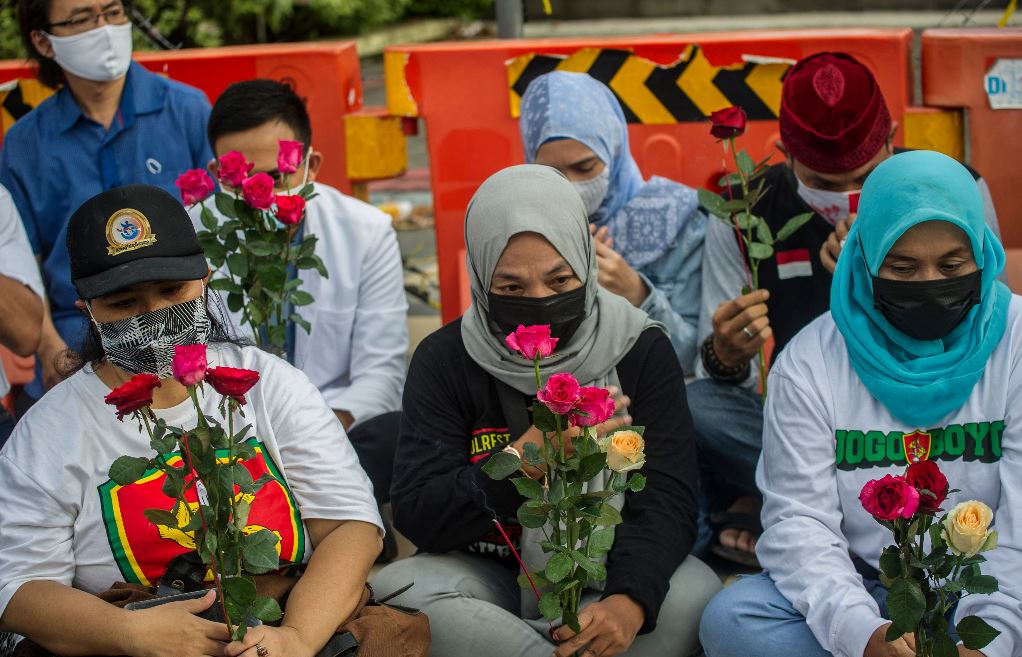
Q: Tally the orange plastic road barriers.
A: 3